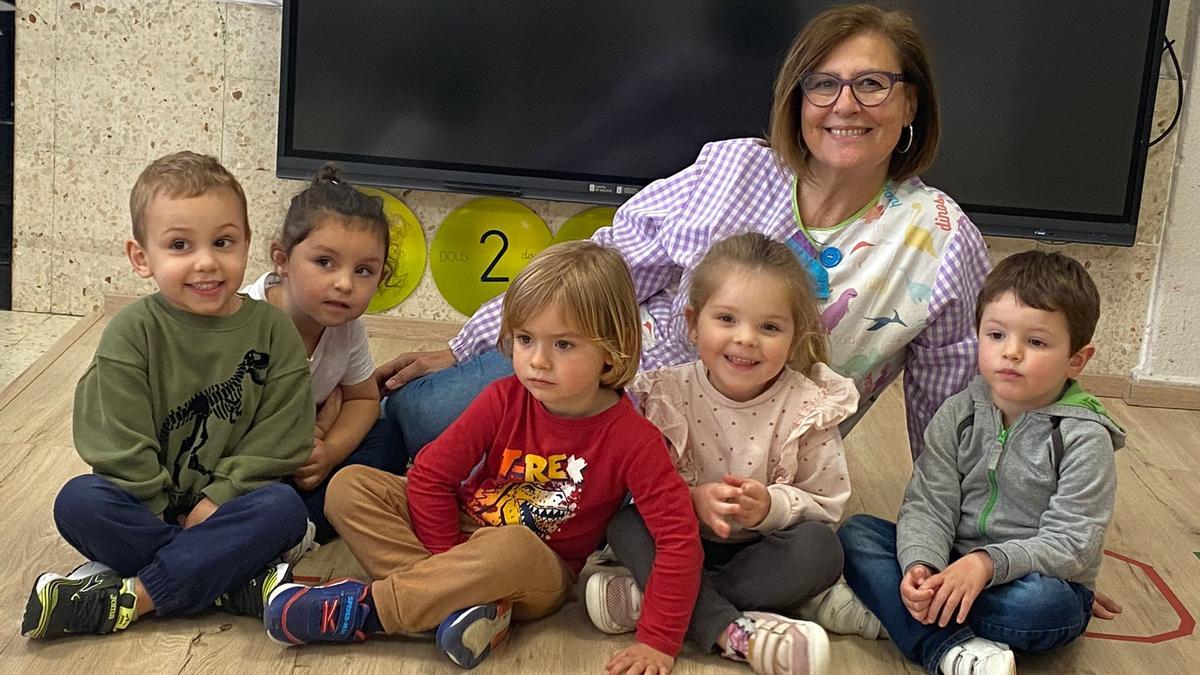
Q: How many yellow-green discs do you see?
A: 3